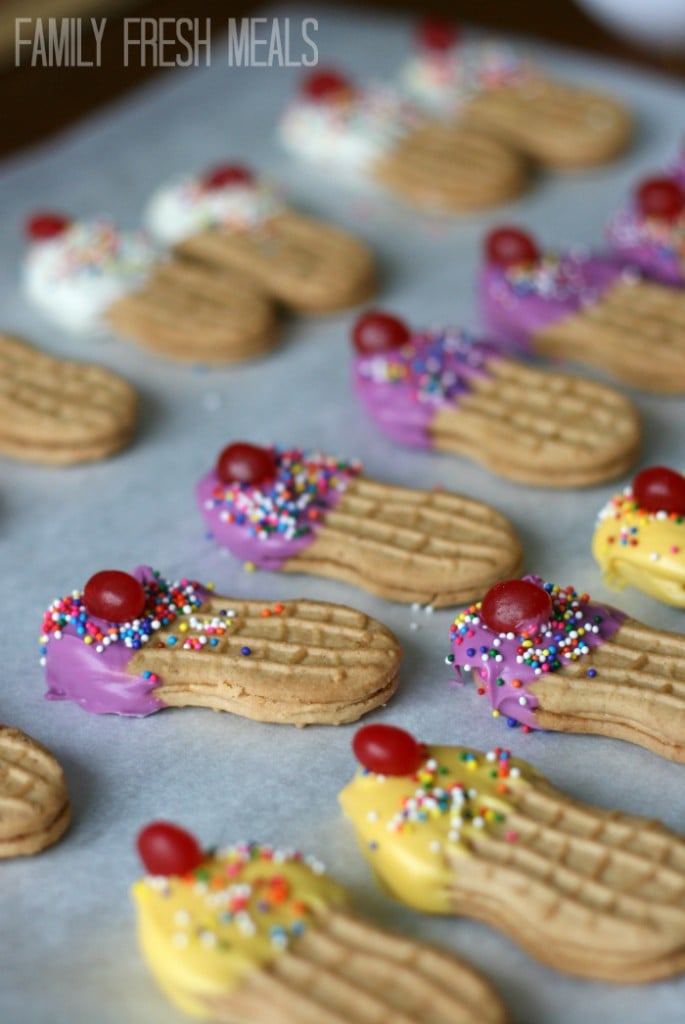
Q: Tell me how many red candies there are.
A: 13